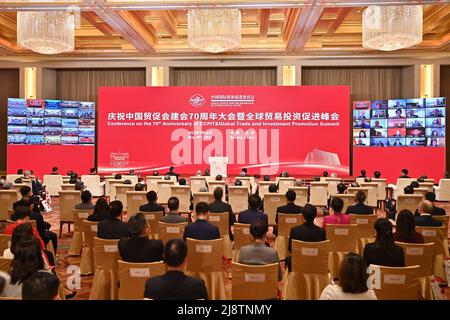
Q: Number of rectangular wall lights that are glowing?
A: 4